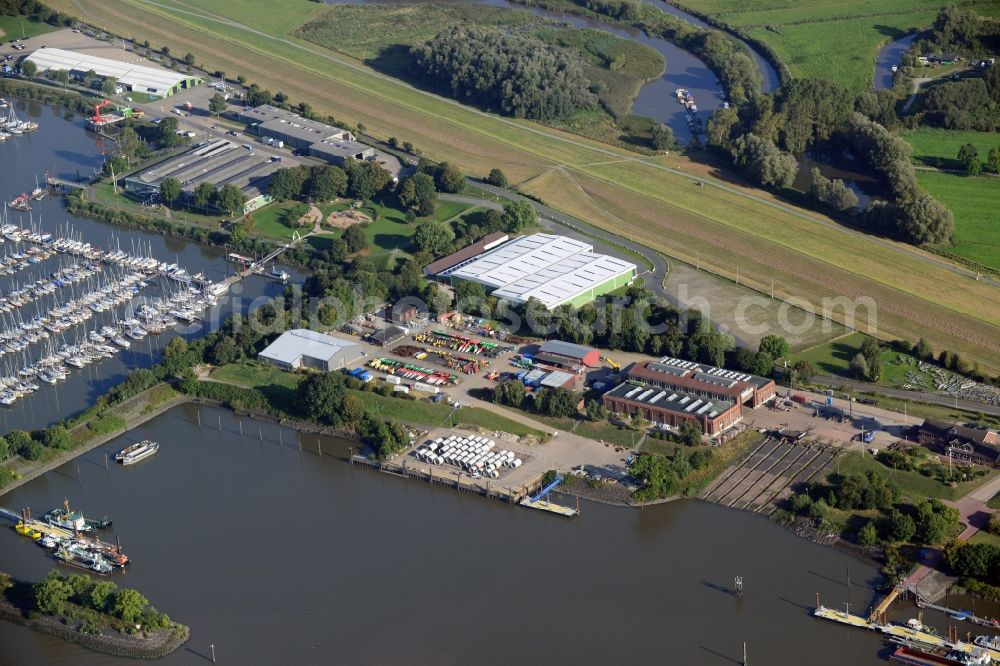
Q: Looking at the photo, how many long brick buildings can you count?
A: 2